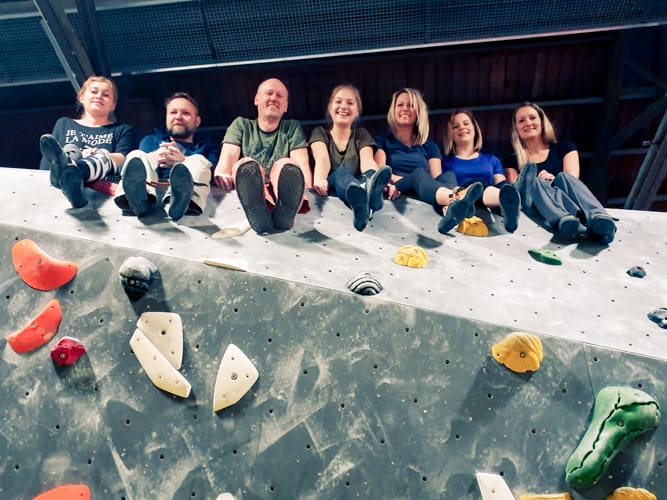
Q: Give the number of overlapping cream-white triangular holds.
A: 2